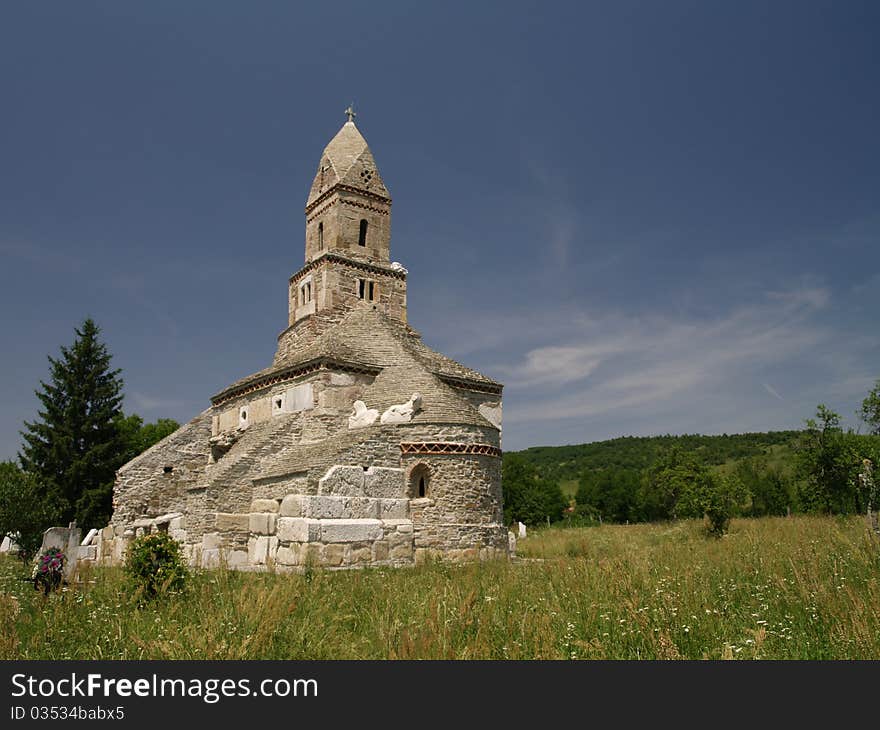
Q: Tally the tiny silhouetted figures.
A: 0